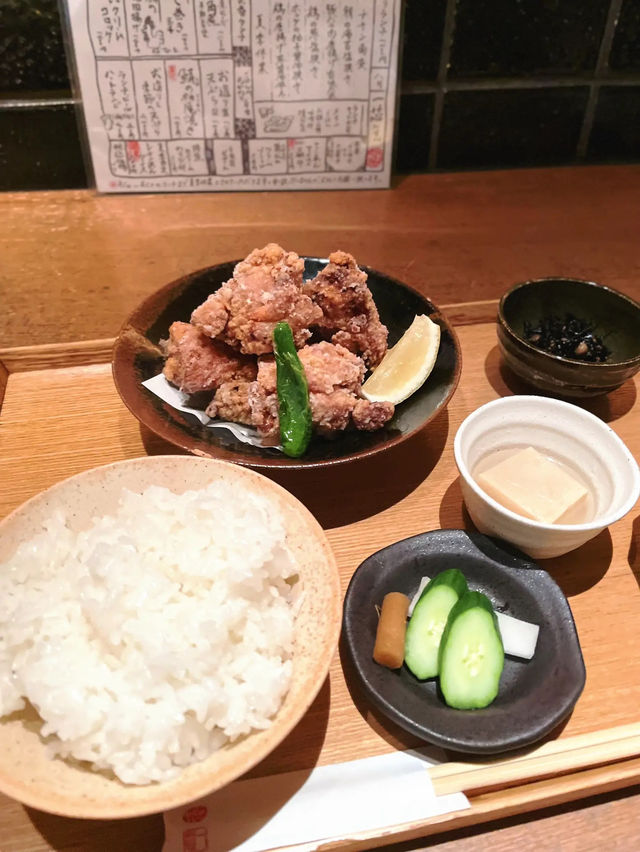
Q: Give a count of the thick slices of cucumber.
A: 2